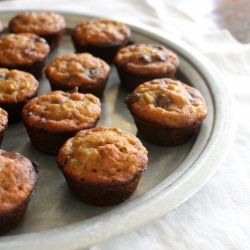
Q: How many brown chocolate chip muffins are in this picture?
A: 11